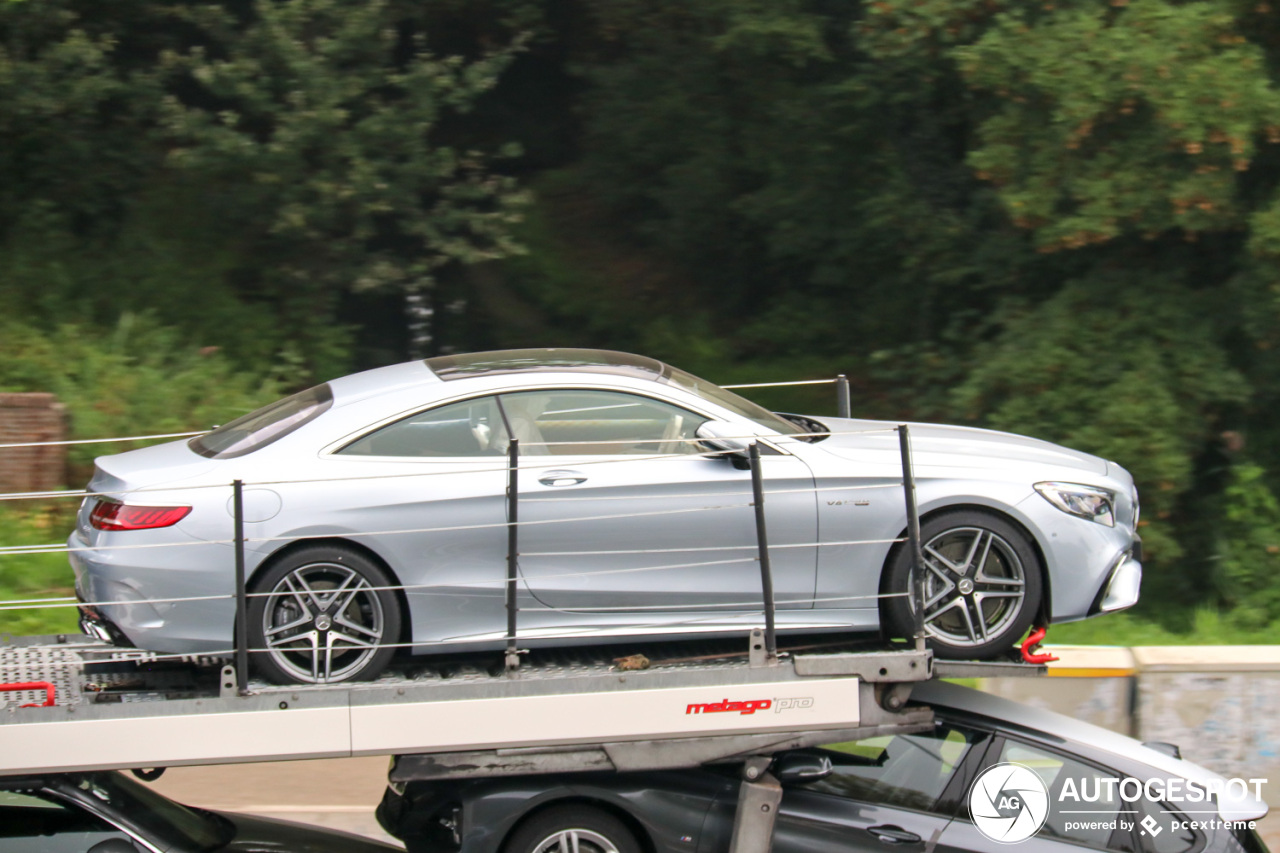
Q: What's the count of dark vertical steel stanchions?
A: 5